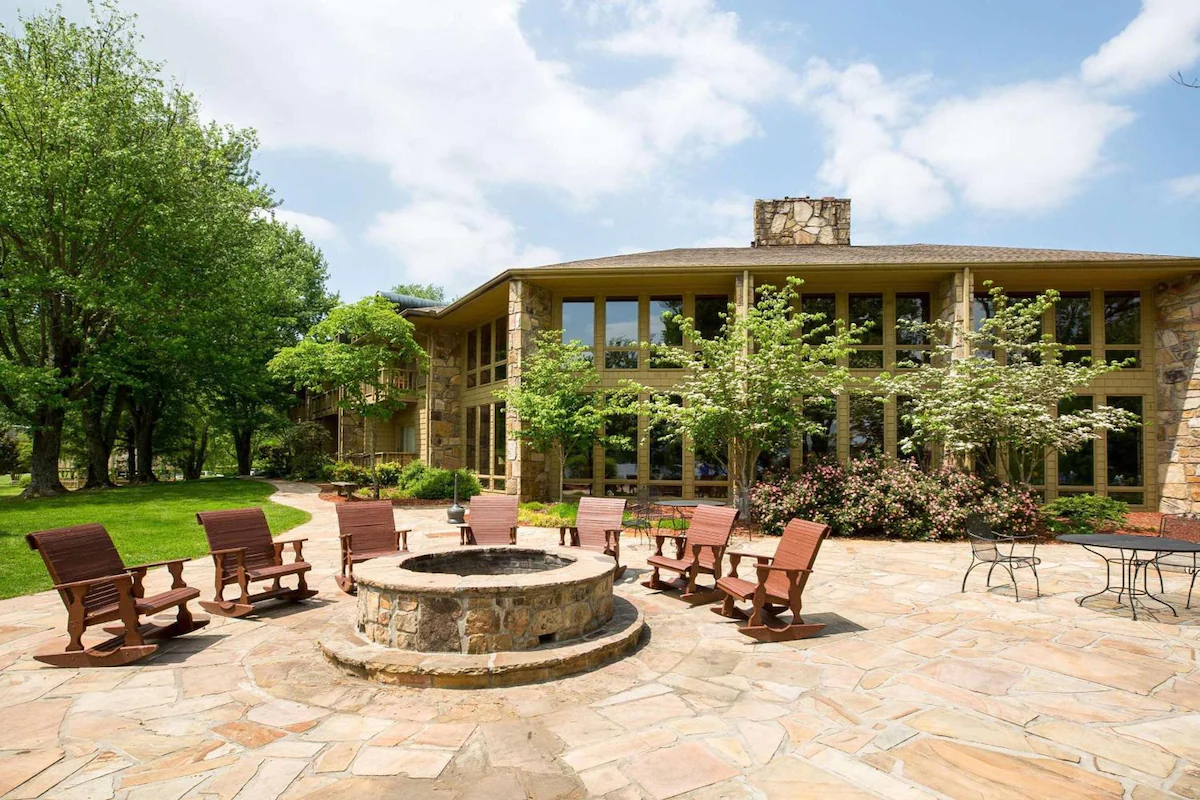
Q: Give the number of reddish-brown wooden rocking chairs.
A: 7